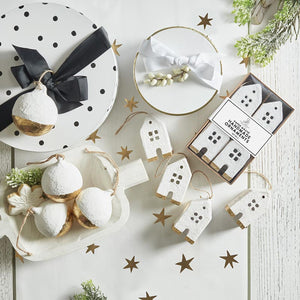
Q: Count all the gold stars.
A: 14